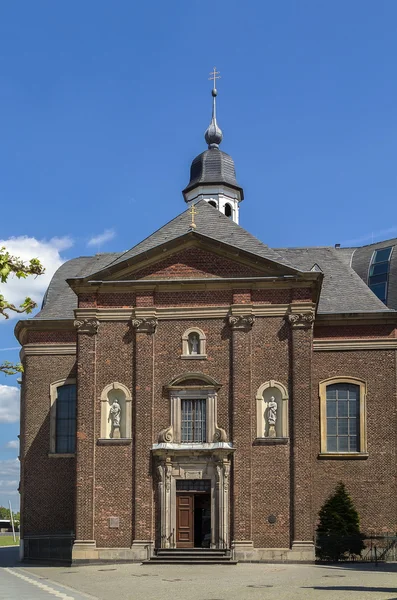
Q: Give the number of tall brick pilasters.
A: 4